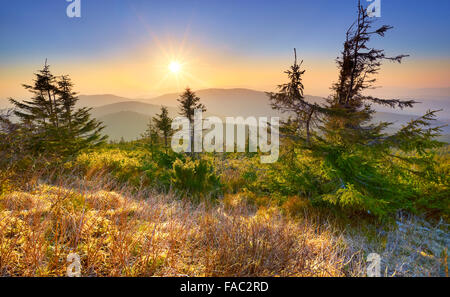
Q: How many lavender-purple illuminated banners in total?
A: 0